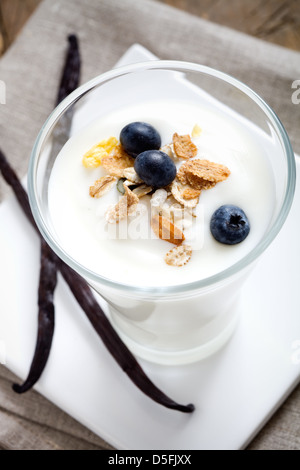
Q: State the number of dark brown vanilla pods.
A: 2